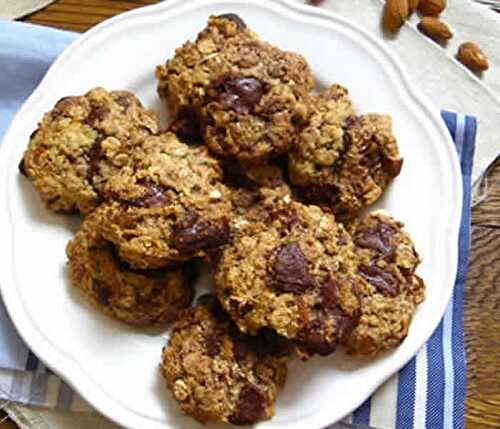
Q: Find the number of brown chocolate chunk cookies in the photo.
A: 8